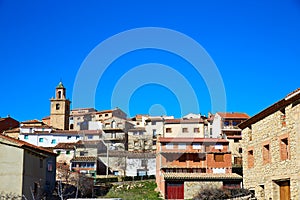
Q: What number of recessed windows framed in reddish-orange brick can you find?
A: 3